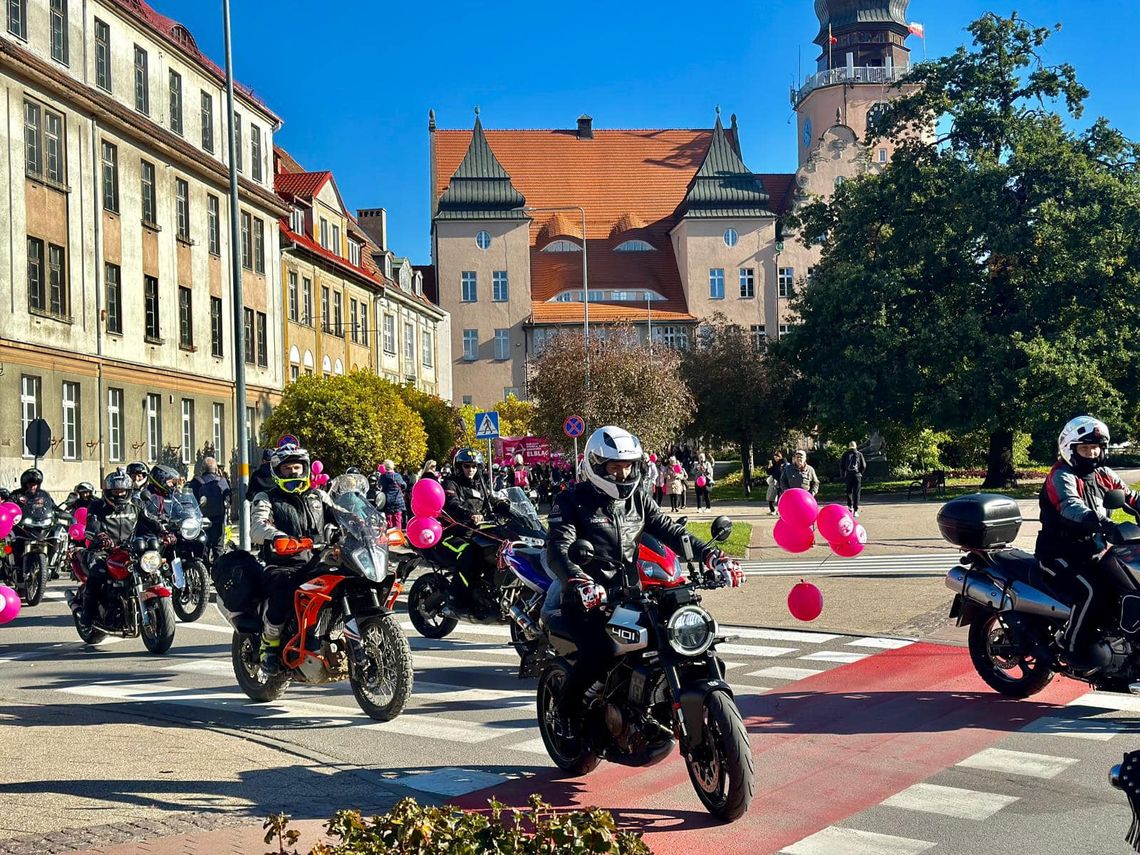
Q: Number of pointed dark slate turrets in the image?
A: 2